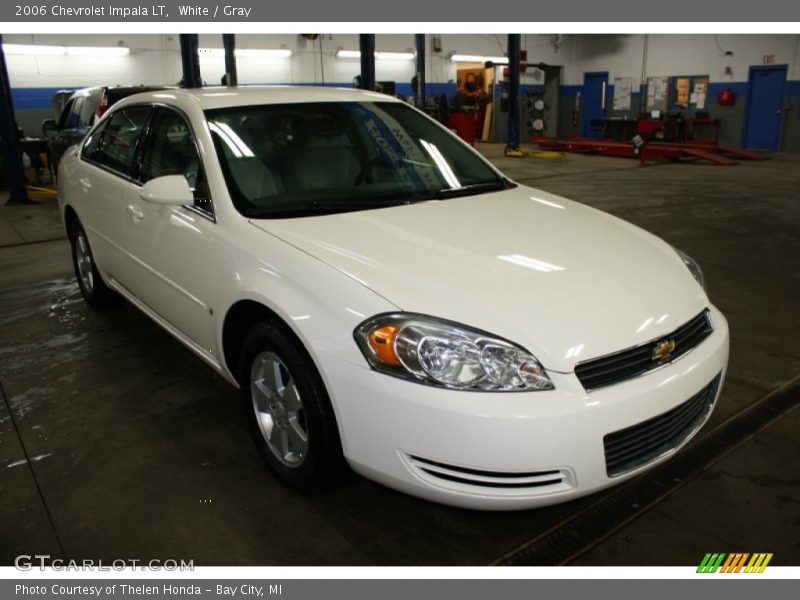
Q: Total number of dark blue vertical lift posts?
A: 6